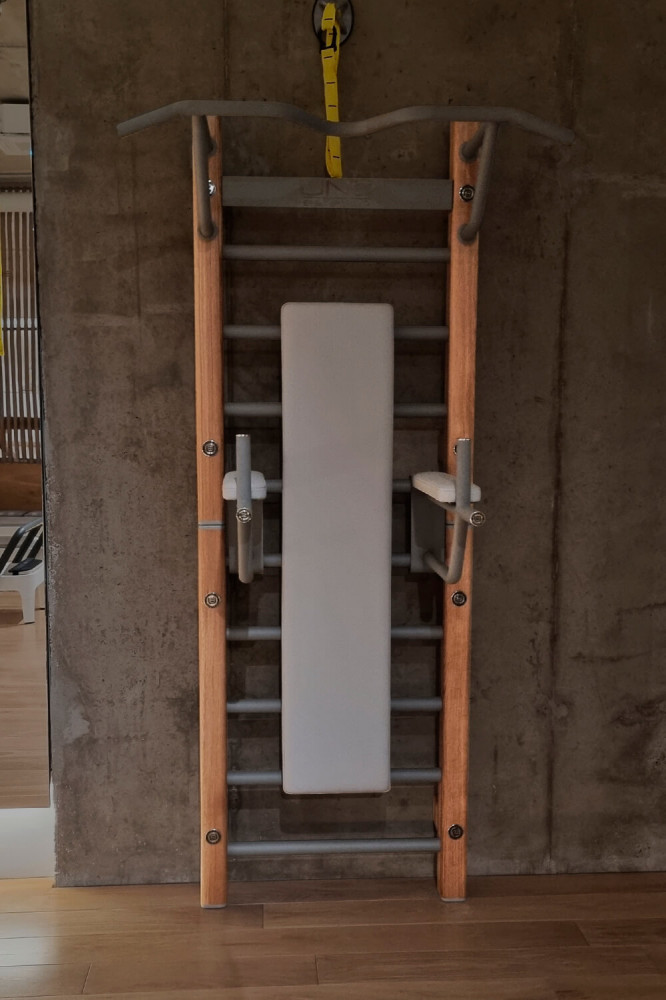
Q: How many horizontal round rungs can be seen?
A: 9